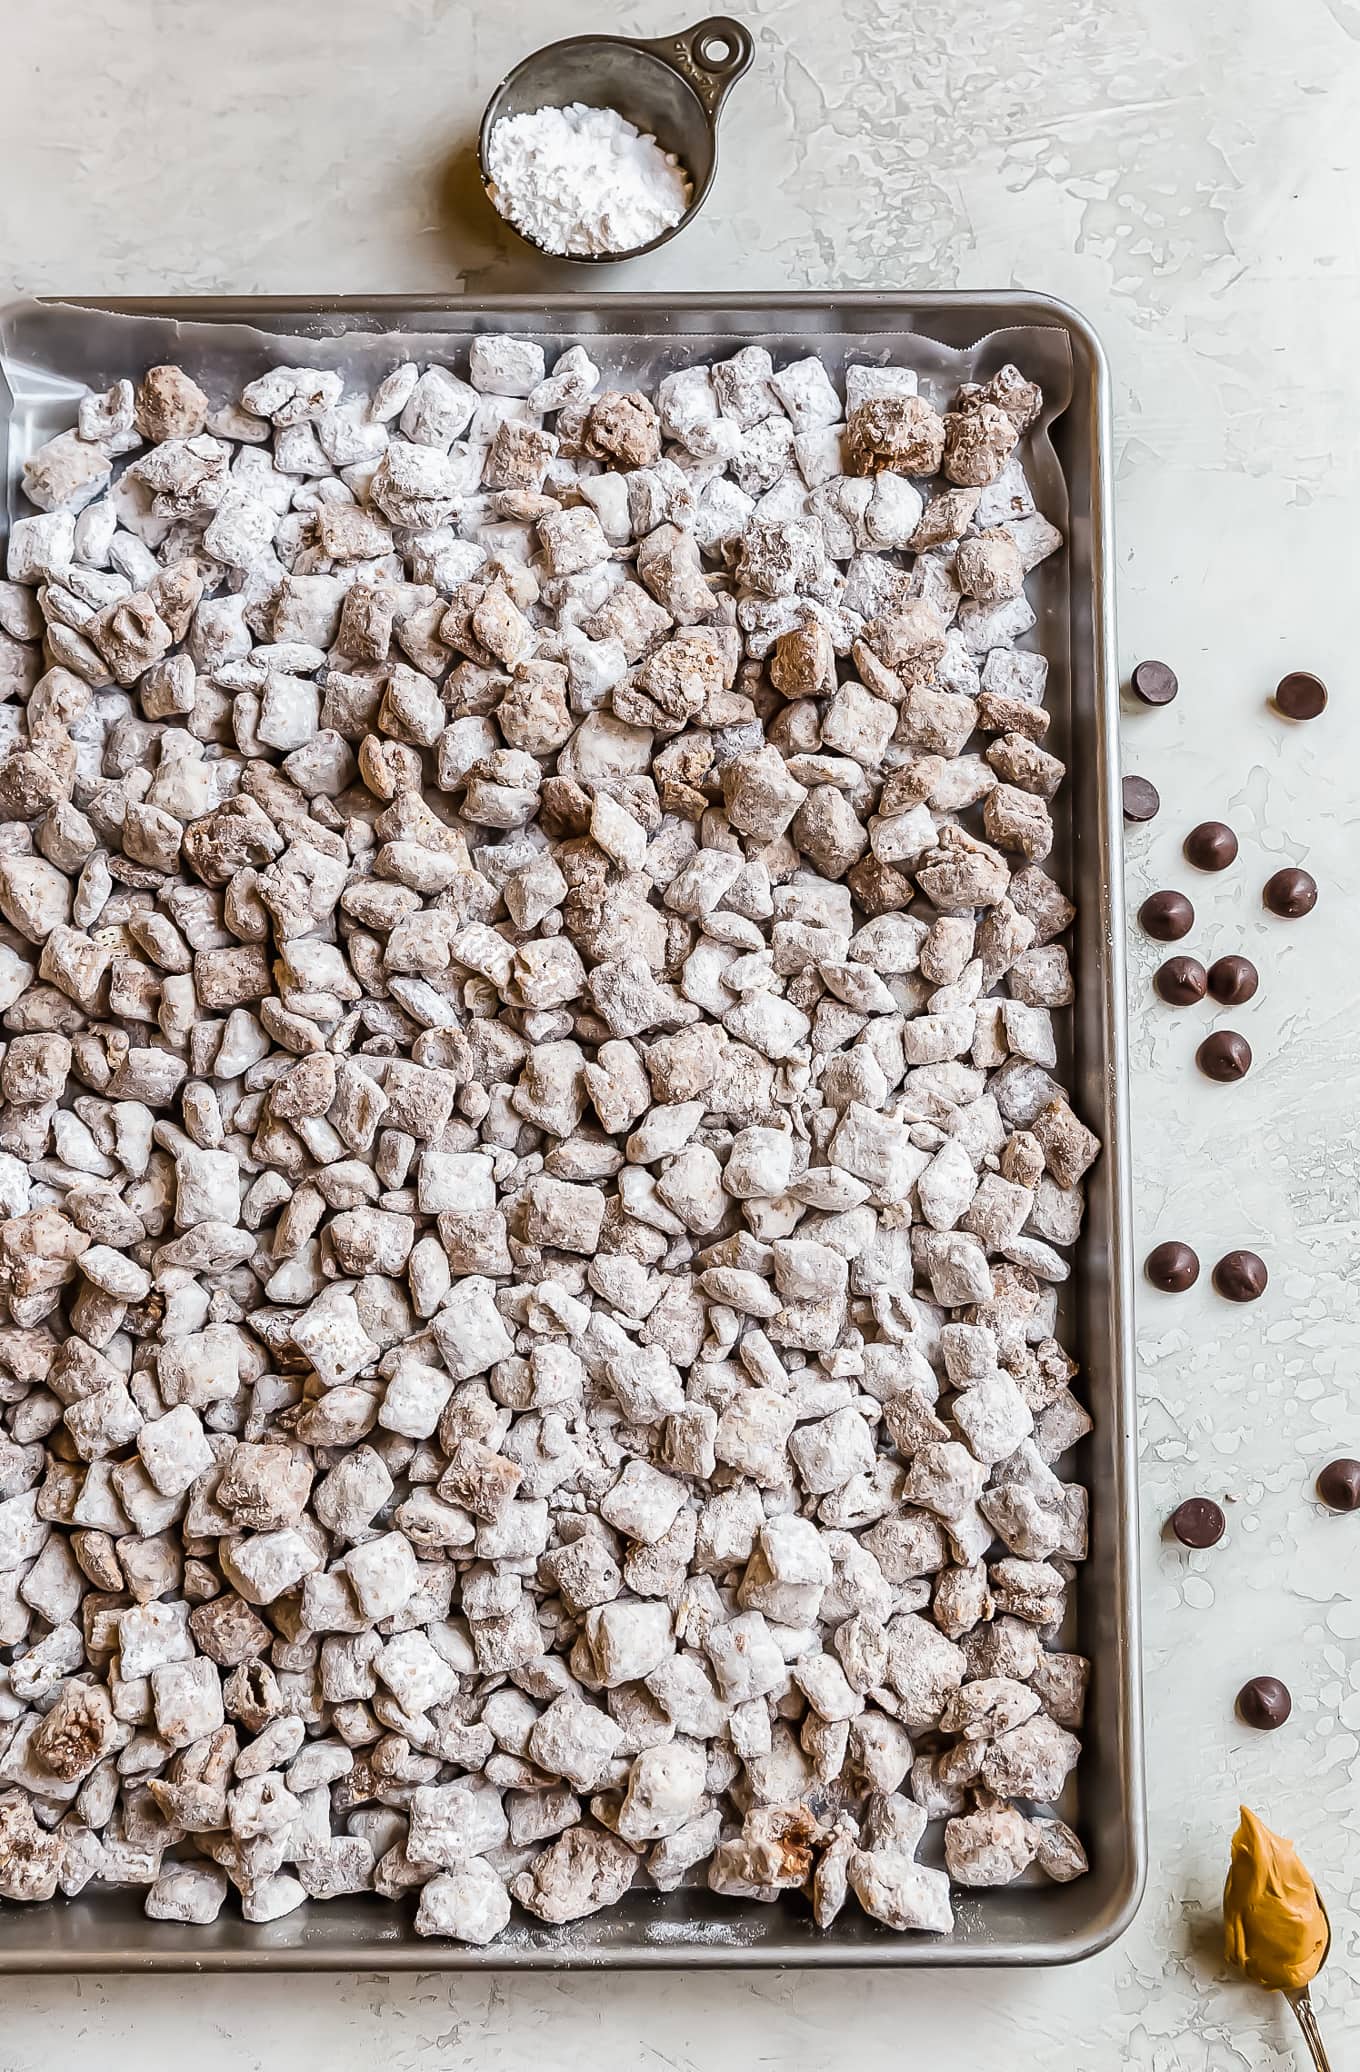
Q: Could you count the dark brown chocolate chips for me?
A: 14